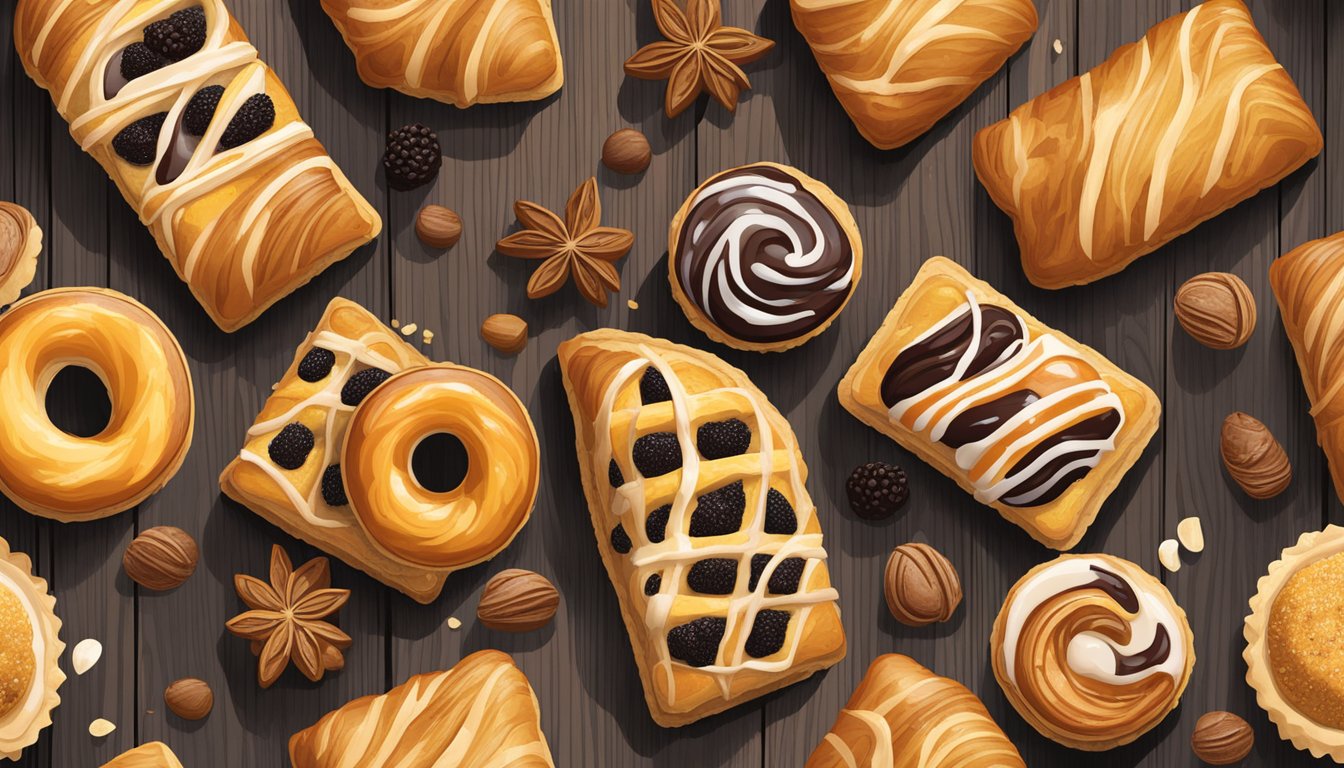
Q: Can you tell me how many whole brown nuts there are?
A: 10